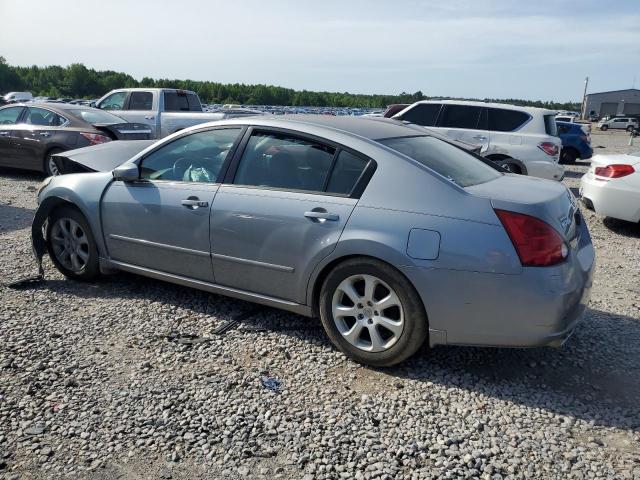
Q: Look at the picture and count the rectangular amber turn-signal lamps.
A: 0